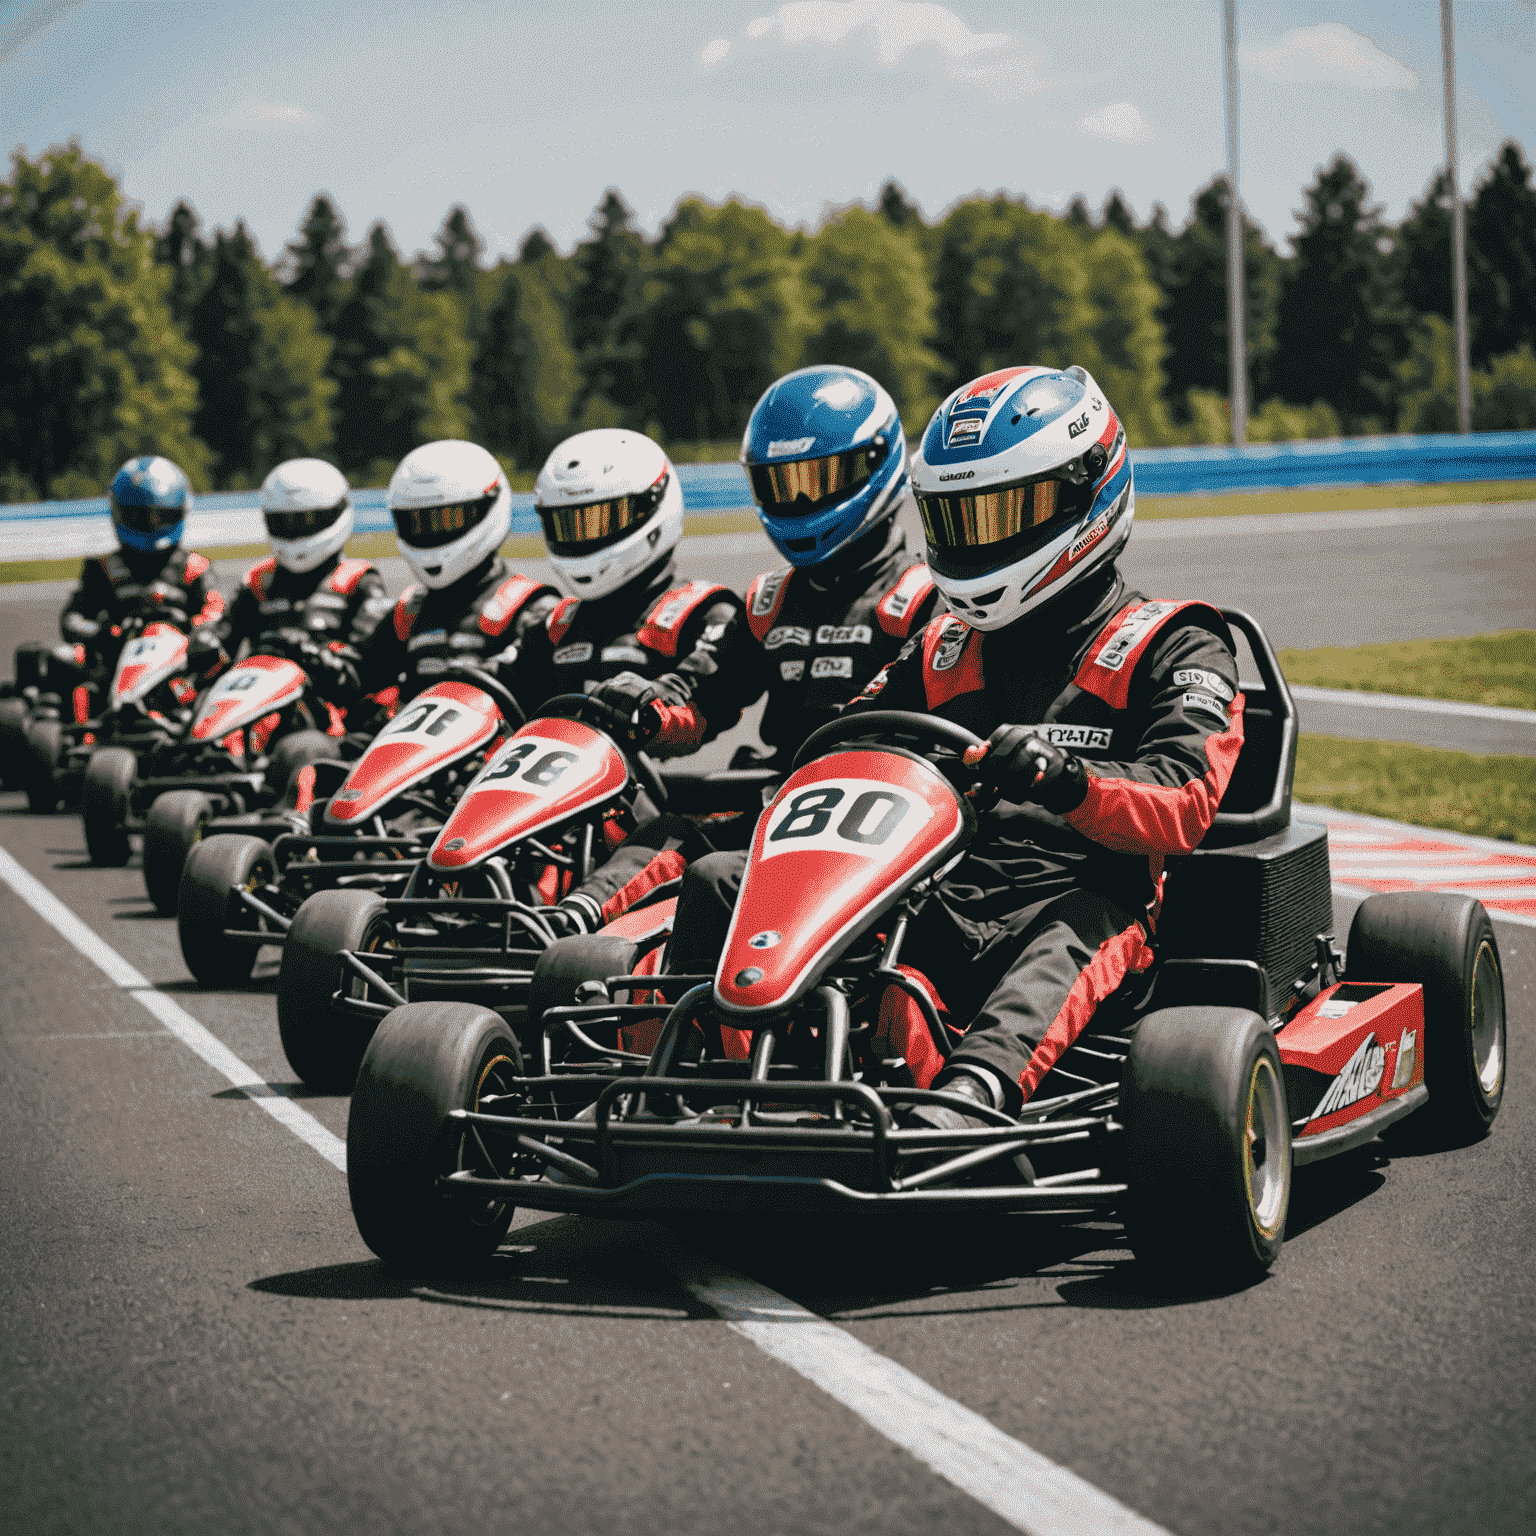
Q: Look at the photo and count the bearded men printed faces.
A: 0